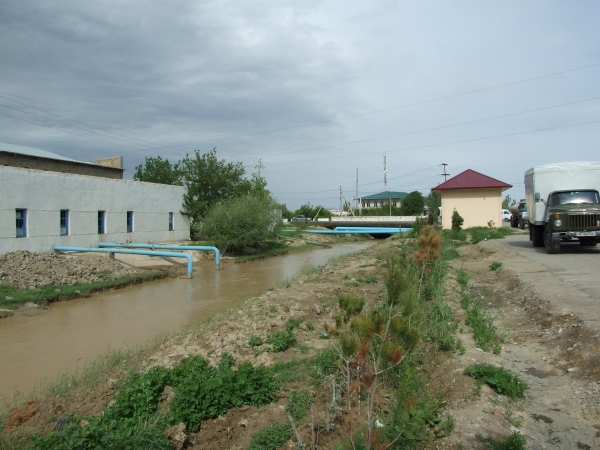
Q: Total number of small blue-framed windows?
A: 5